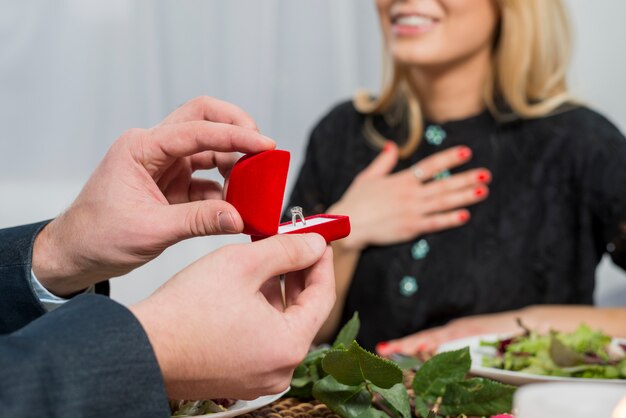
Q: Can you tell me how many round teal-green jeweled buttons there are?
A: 4